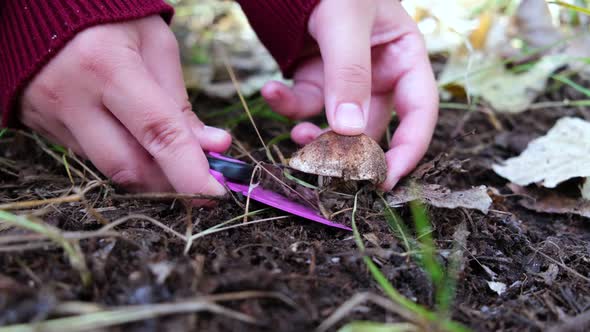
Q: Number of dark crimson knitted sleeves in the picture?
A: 2